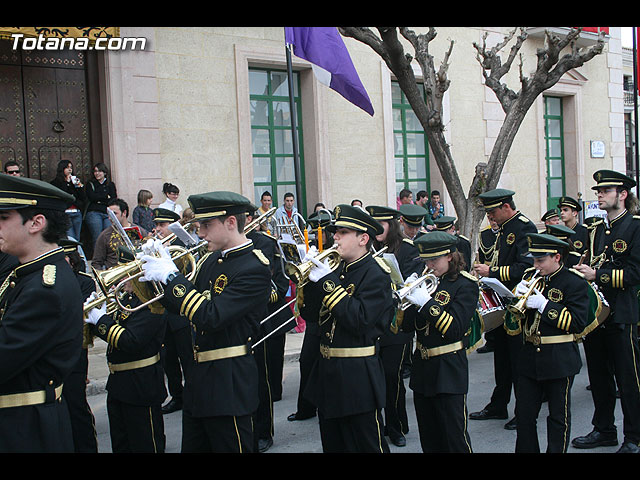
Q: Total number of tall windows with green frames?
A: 3